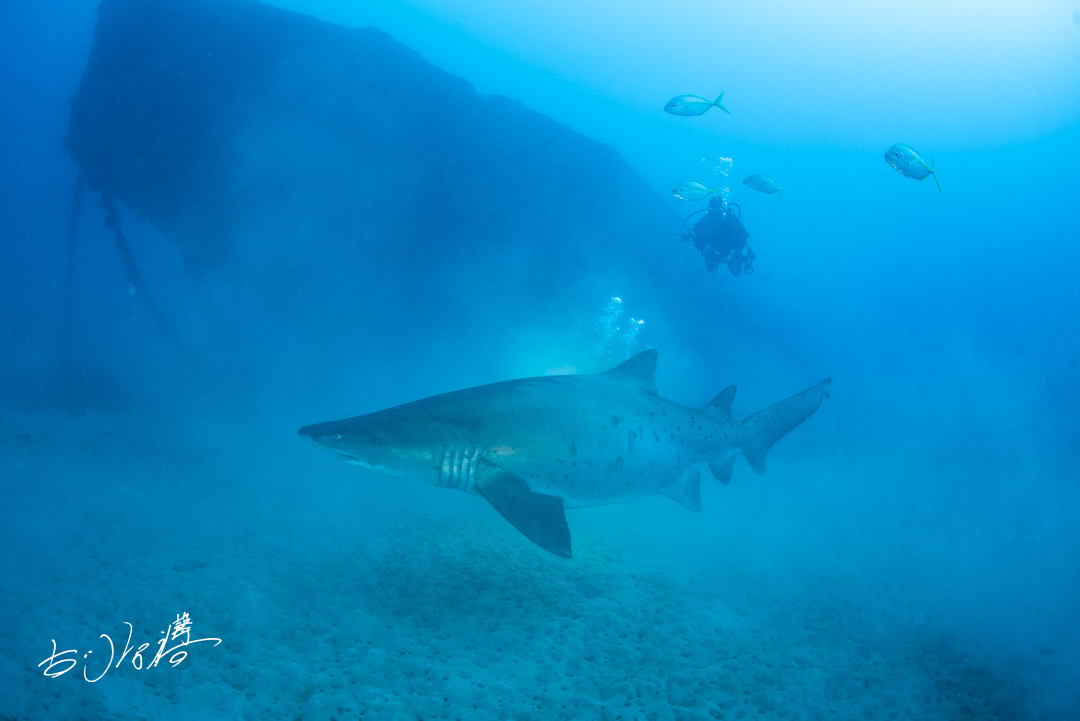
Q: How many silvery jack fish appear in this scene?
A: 4